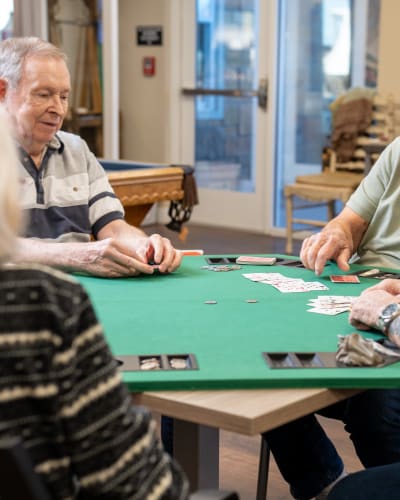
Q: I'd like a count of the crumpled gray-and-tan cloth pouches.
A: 1